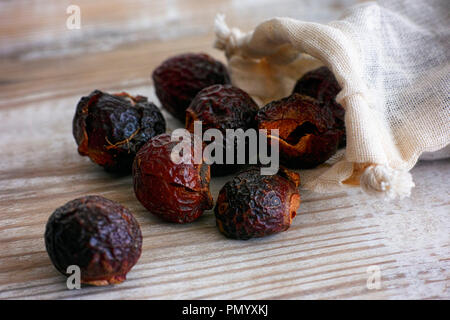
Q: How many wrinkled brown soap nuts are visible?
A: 8